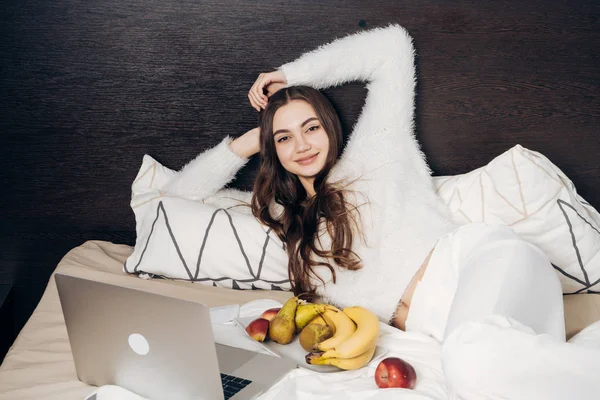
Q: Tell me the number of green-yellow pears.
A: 3